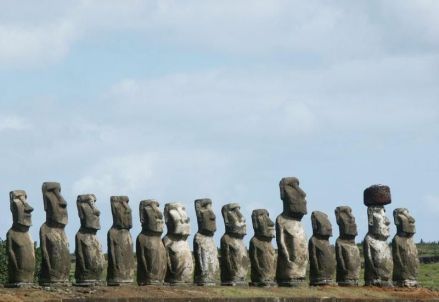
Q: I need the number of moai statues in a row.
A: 14